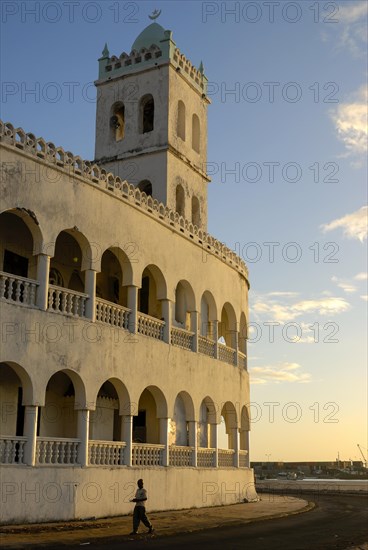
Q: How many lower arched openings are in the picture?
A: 8